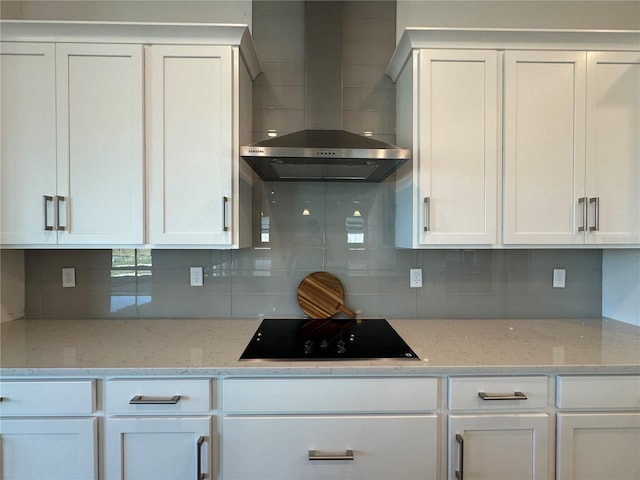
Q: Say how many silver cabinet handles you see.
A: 11